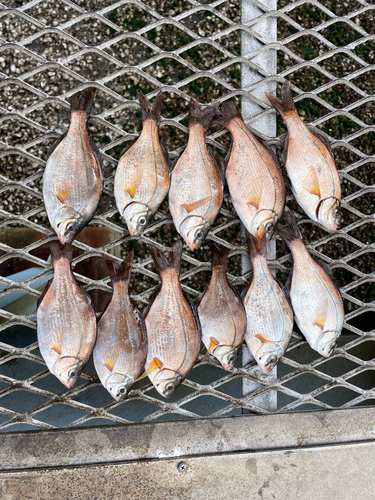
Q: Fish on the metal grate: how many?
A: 11